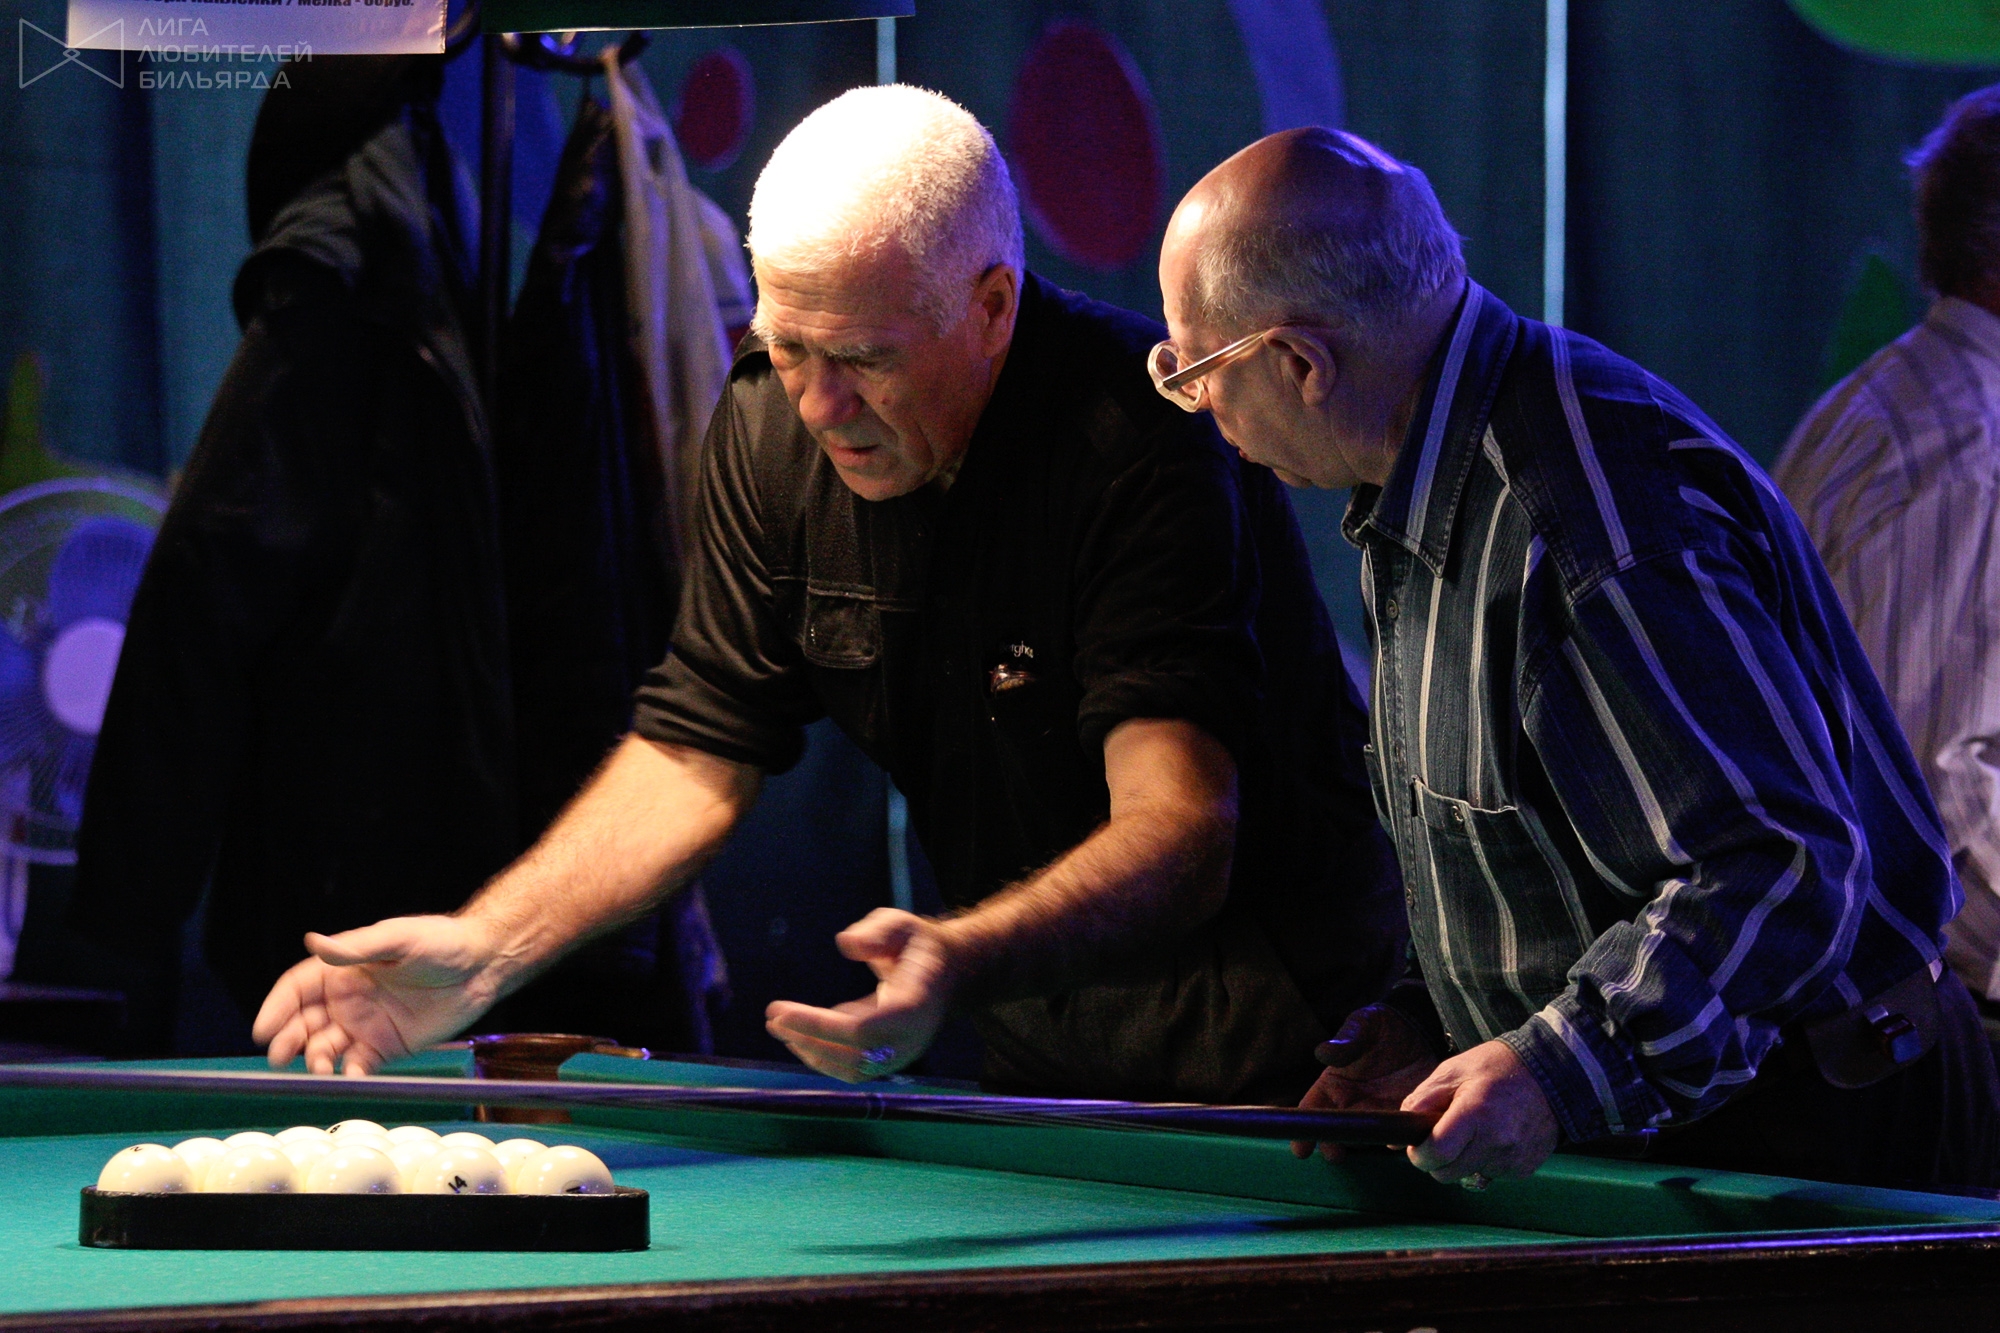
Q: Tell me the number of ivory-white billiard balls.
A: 15